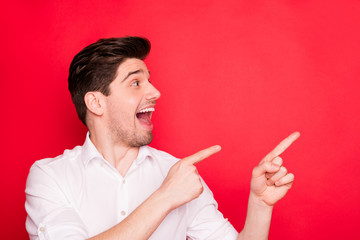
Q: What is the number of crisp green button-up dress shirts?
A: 0